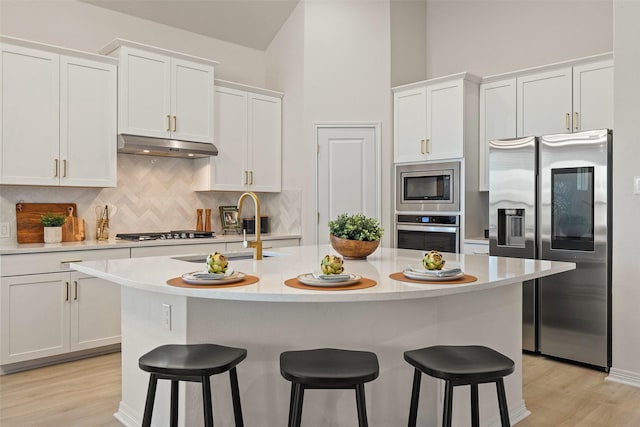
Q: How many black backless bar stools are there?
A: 3